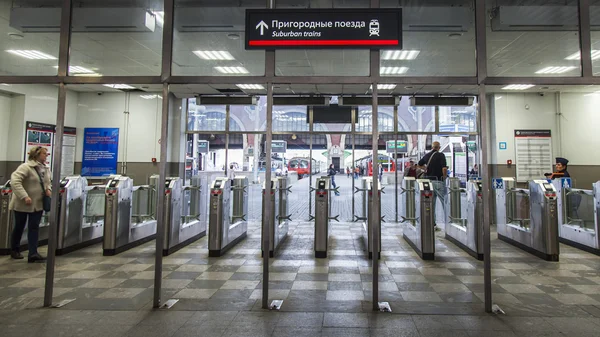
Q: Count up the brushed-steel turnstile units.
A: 12